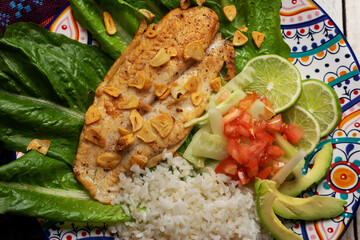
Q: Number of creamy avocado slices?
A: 3